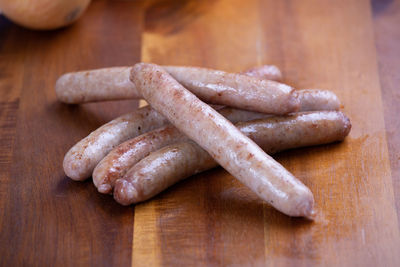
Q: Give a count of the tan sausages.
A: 5